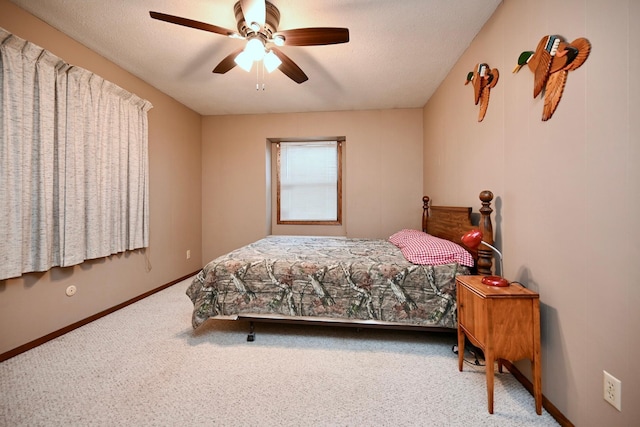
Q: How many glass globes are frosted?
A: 3